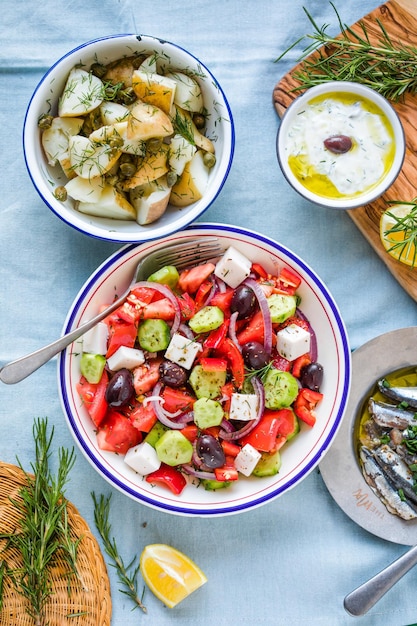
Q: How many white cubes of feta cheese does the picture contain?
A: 8